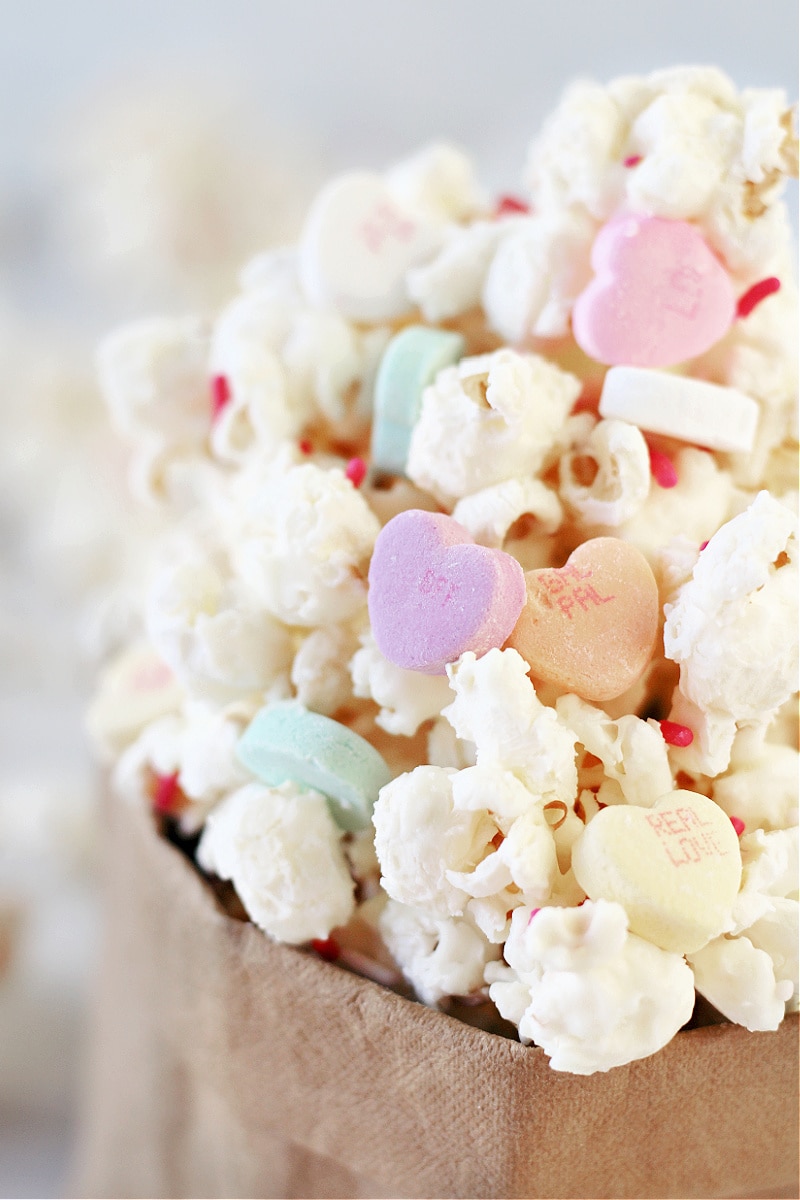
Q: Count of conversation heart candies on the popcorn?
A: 9